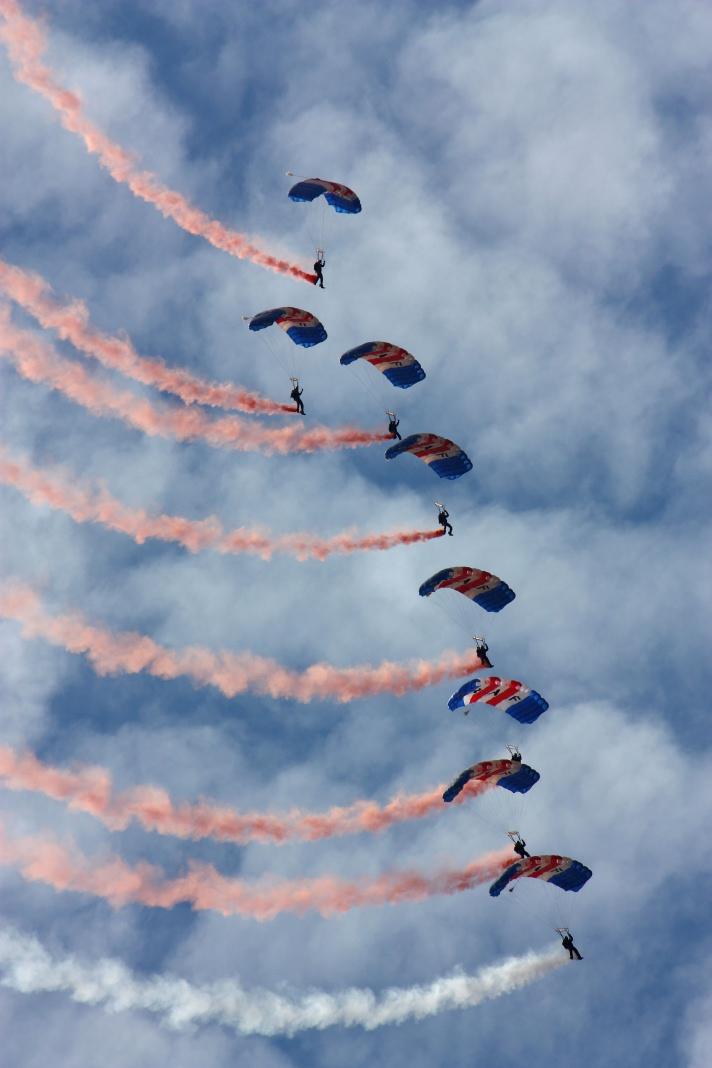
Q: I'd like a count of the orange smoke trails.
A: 7